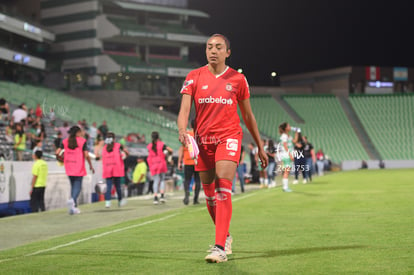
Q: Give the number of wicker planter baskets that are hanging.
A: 0